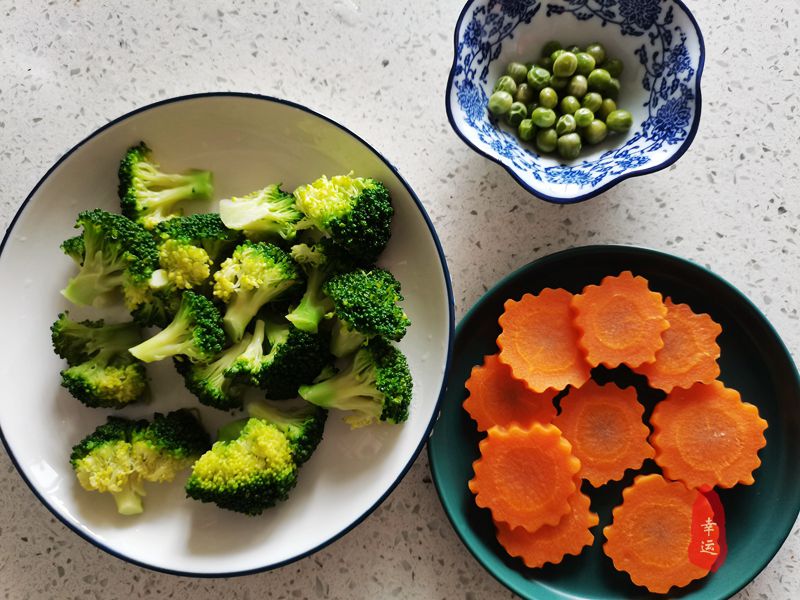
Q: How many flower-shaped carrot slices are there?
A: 9